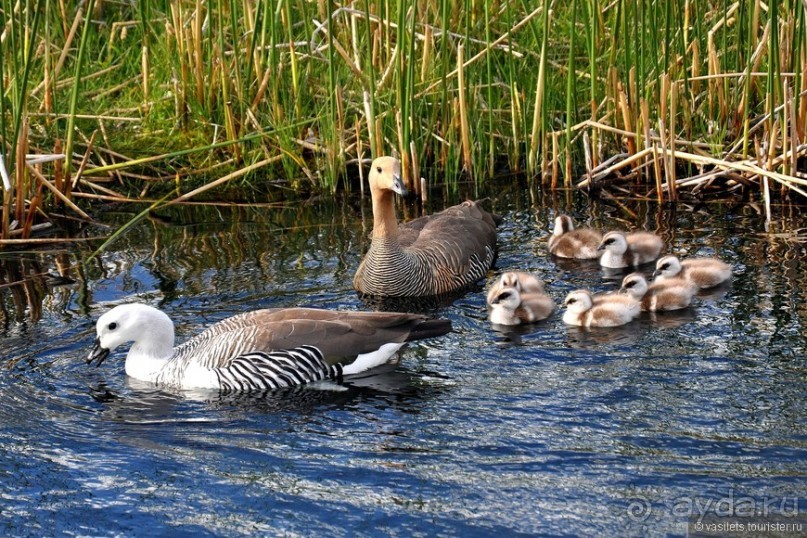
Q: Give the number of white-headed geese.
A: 1